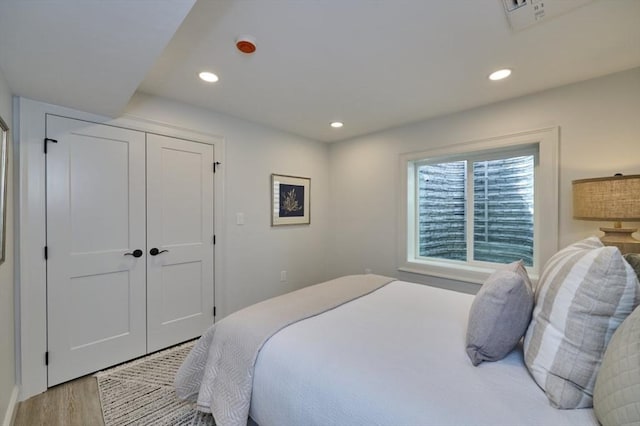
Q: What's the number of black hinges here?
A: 6